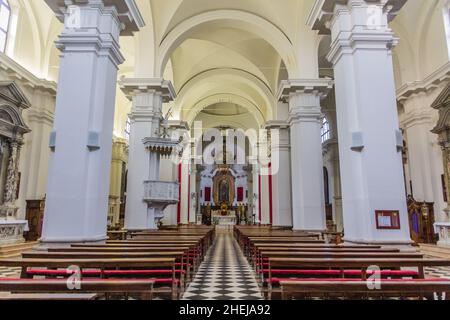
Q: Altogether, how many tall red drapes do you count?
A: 4